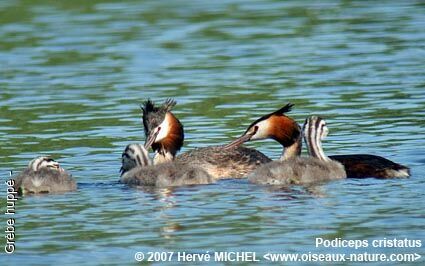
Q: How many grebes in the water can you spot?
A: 5